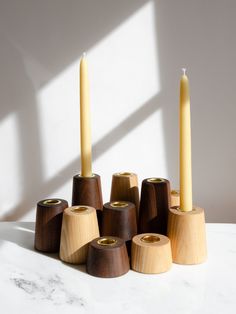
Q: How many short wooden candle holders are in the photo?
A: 2